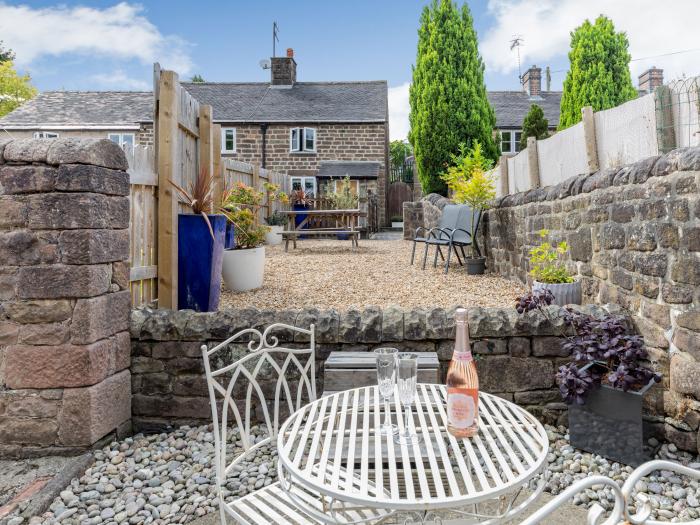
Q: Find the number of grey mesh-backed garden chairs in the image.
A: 2